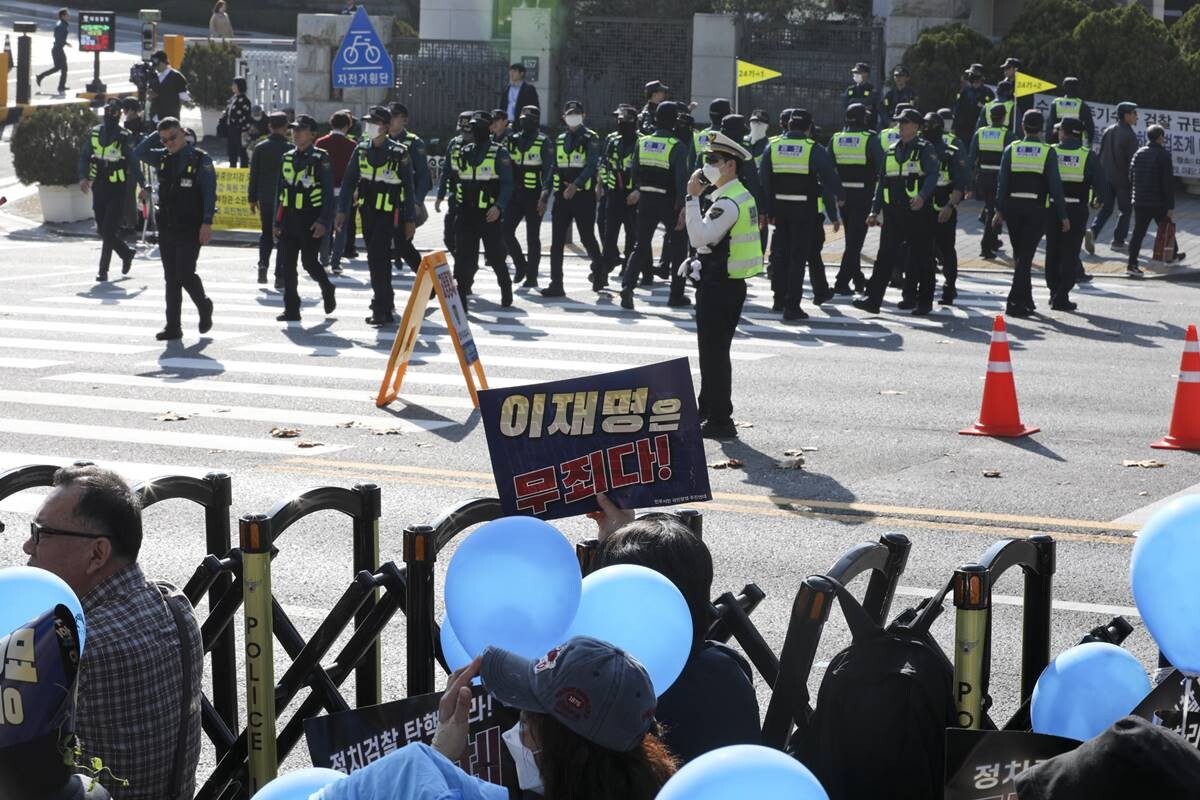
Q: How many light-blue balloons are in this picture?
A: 8